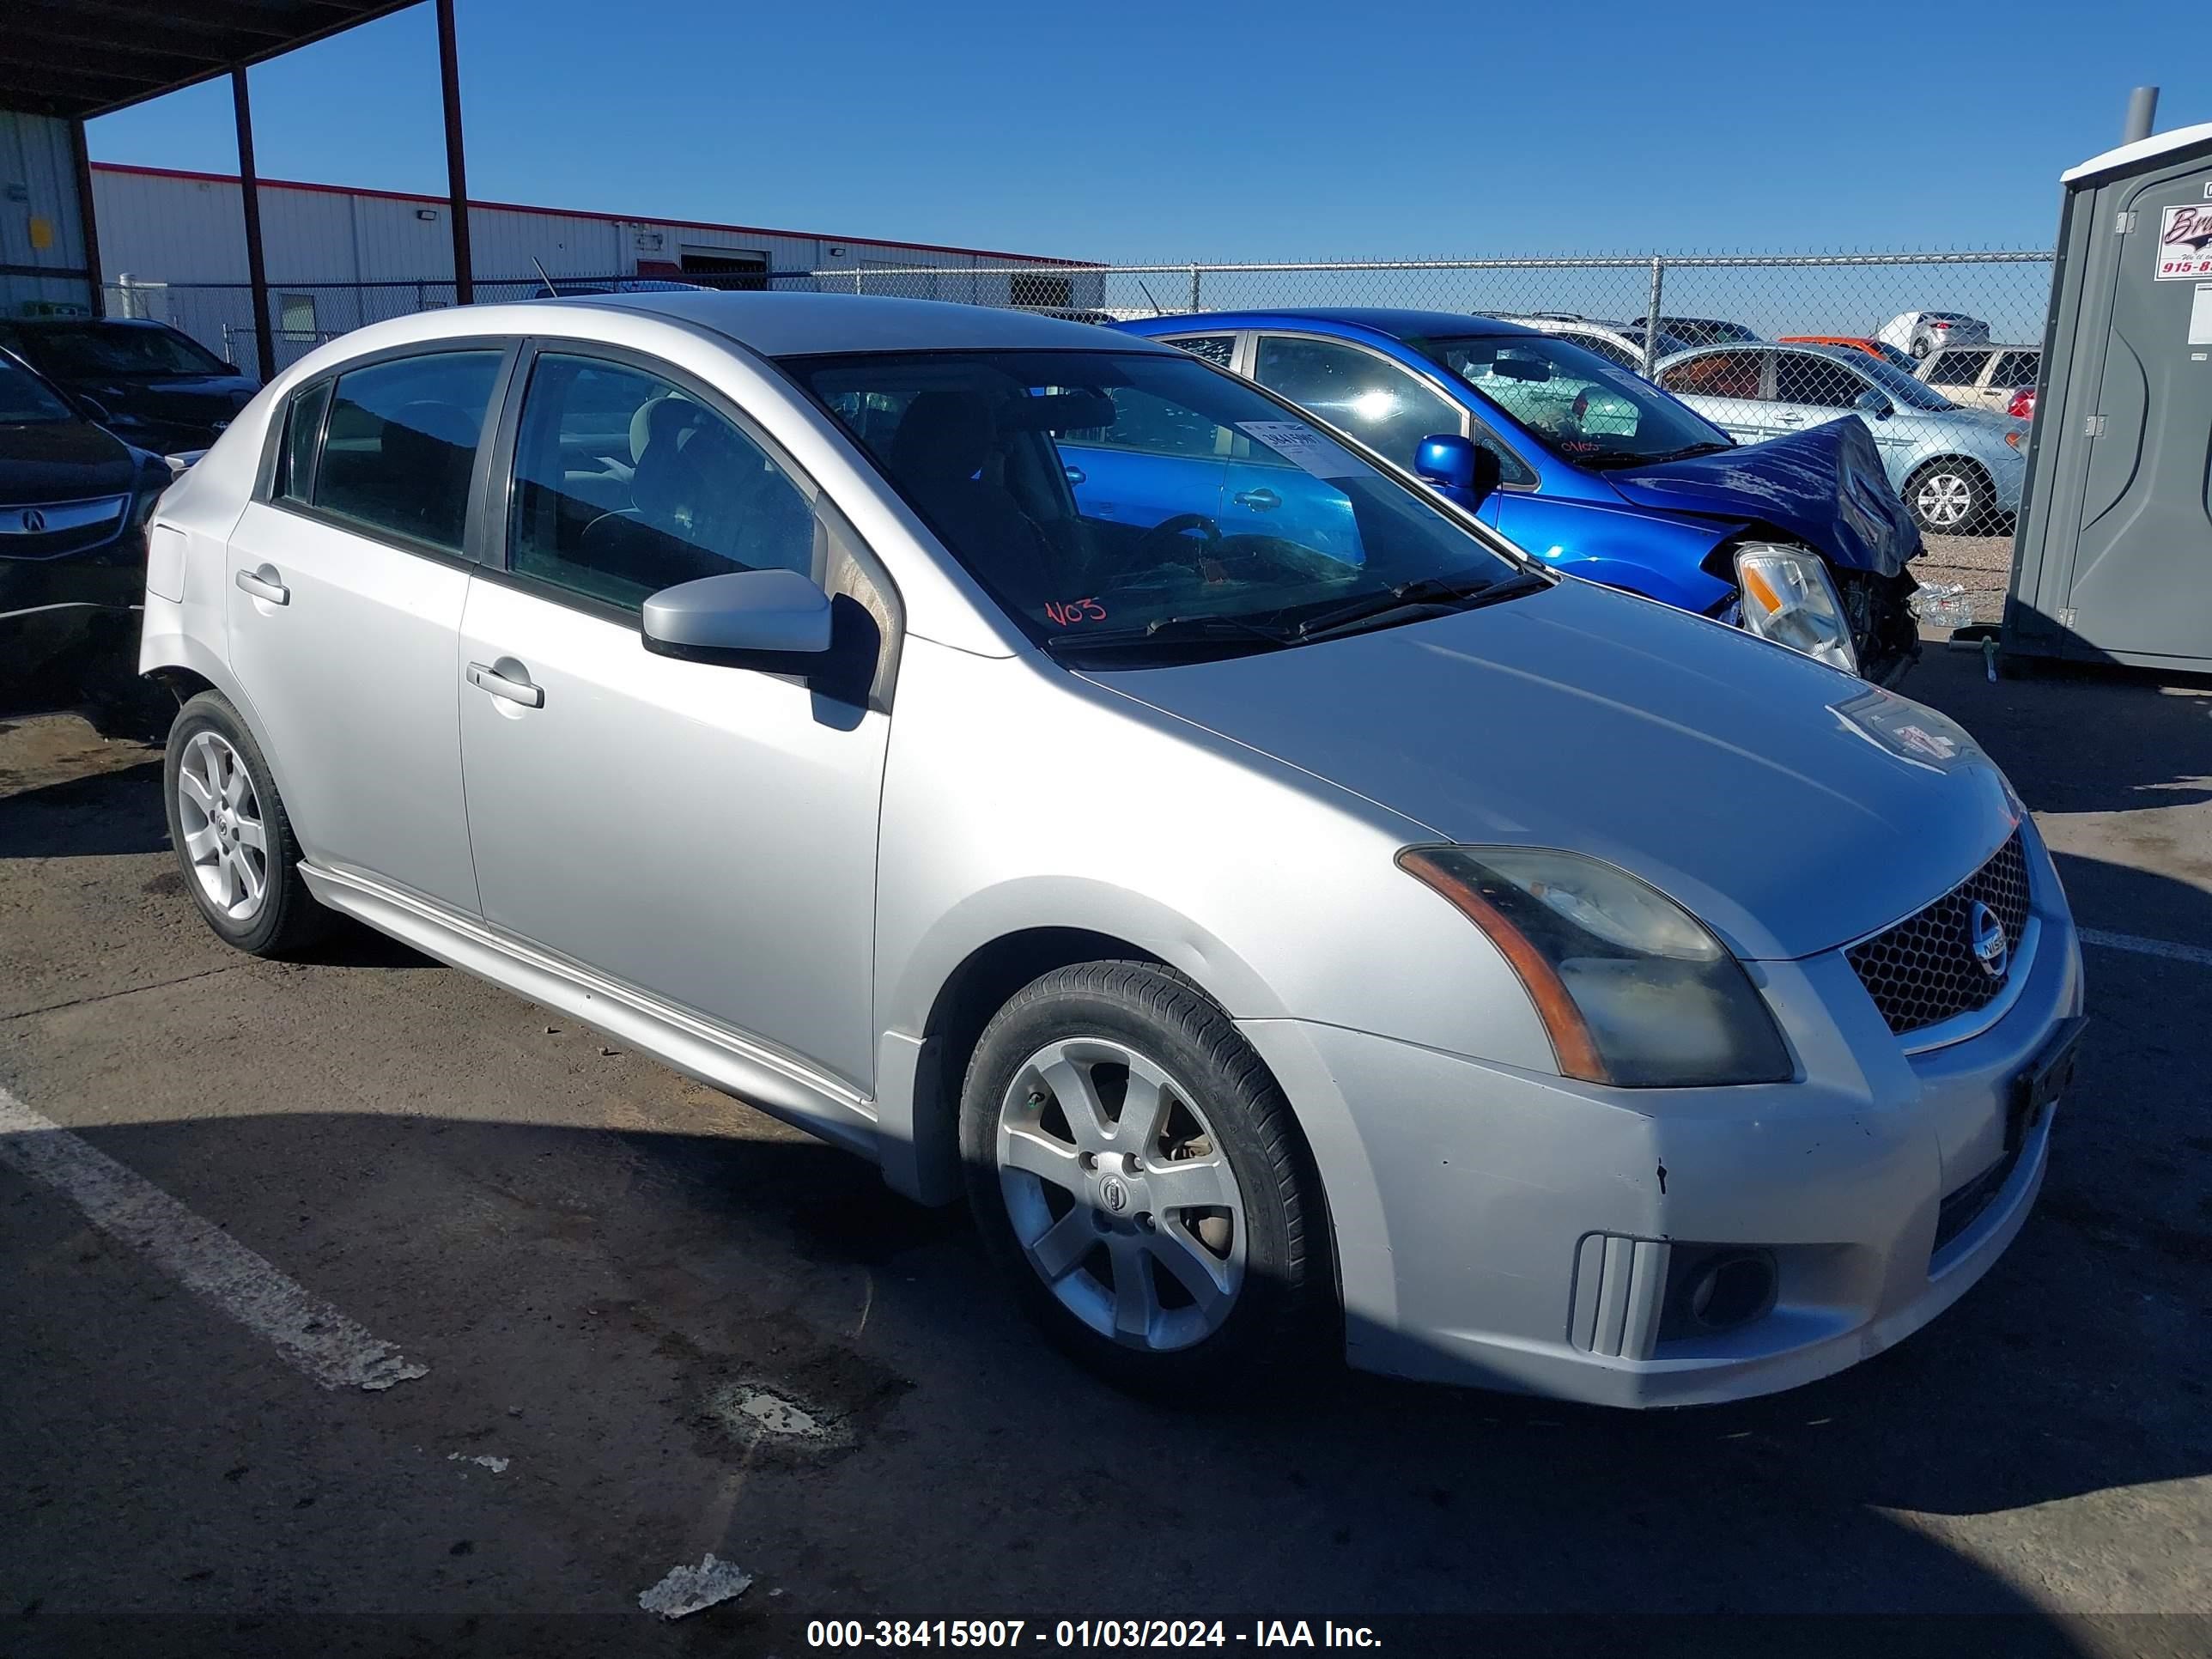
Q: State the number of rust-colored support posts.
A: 3